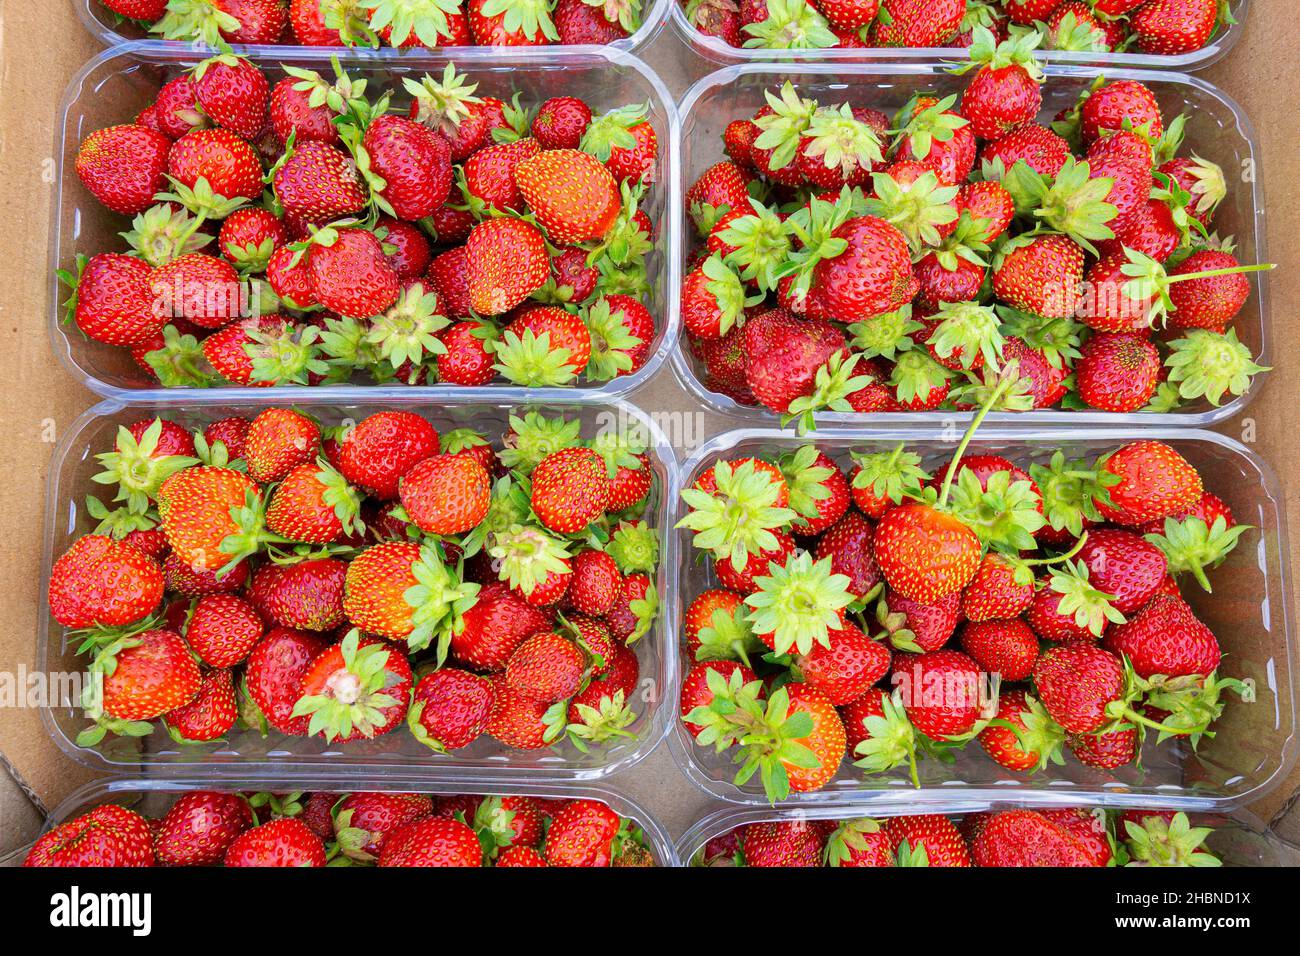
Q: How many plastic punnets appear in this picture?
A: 8